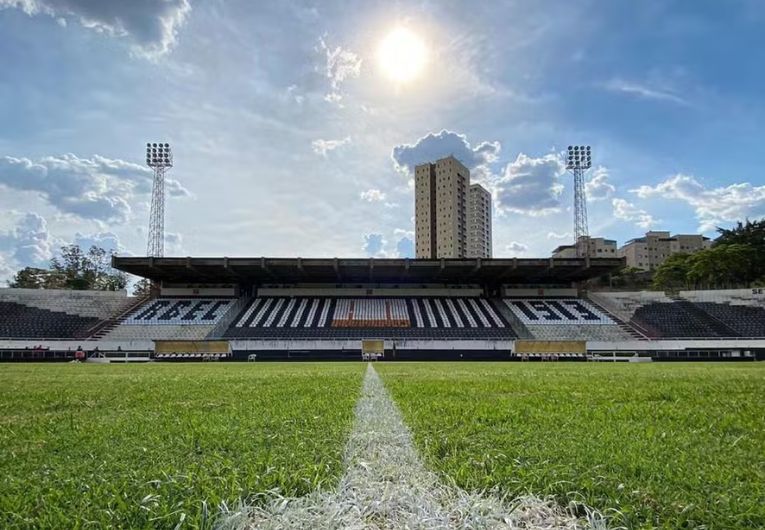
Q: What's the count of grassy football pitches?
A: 1